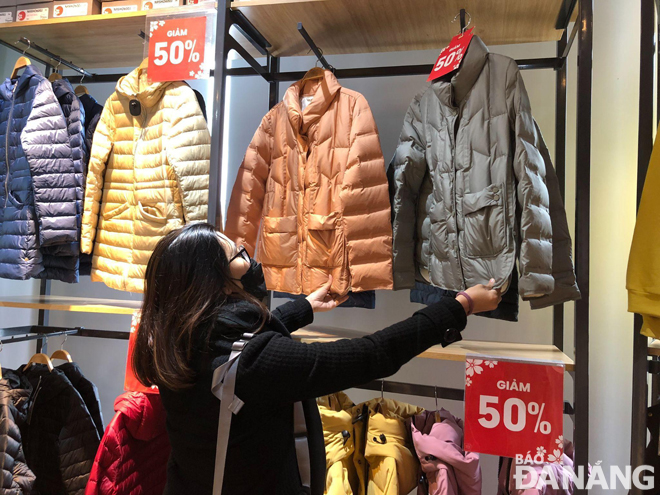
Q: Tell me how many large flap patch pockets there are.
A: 3